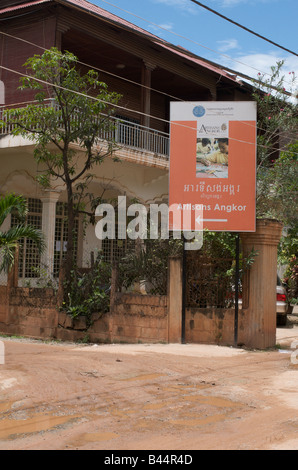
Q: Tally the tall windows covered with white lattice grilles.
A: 3